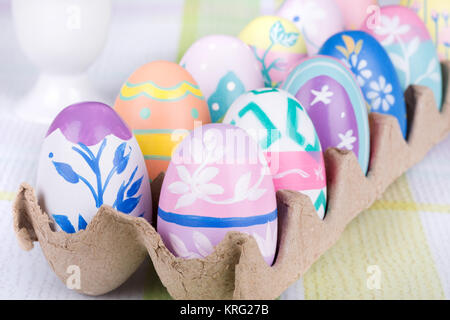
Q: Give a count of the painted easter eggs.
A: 12